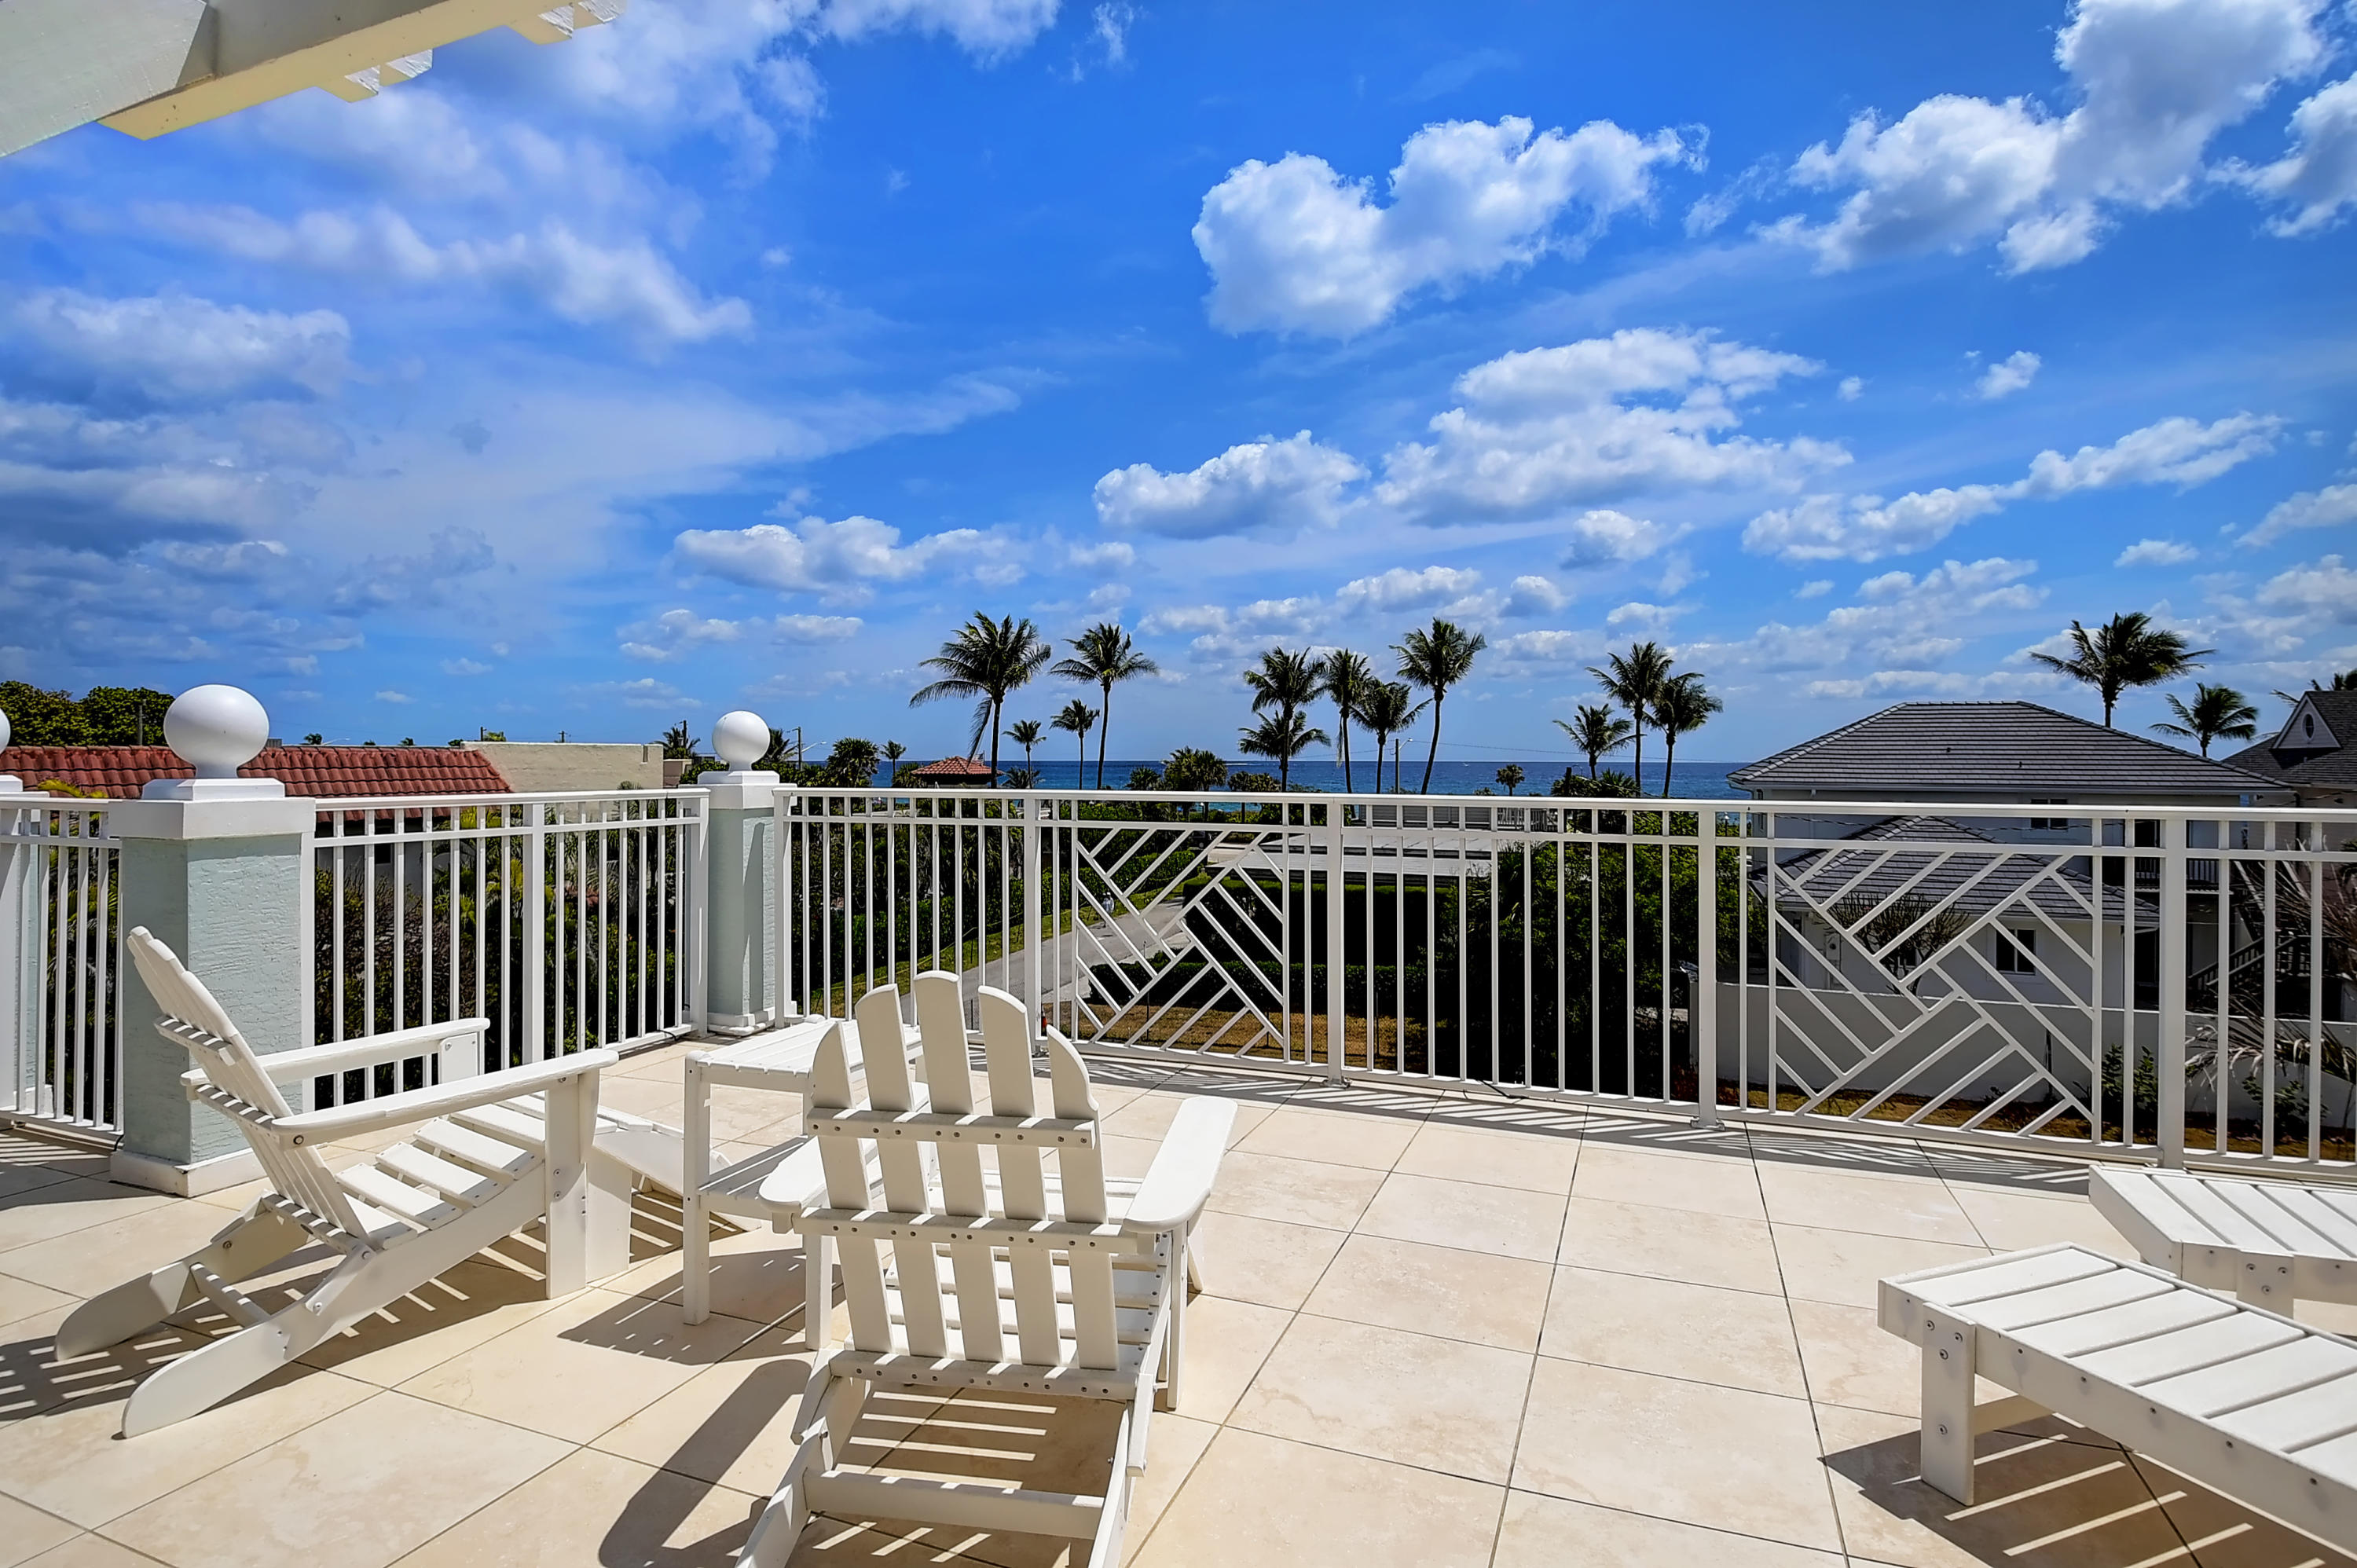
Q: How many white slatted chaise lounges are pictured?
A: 2